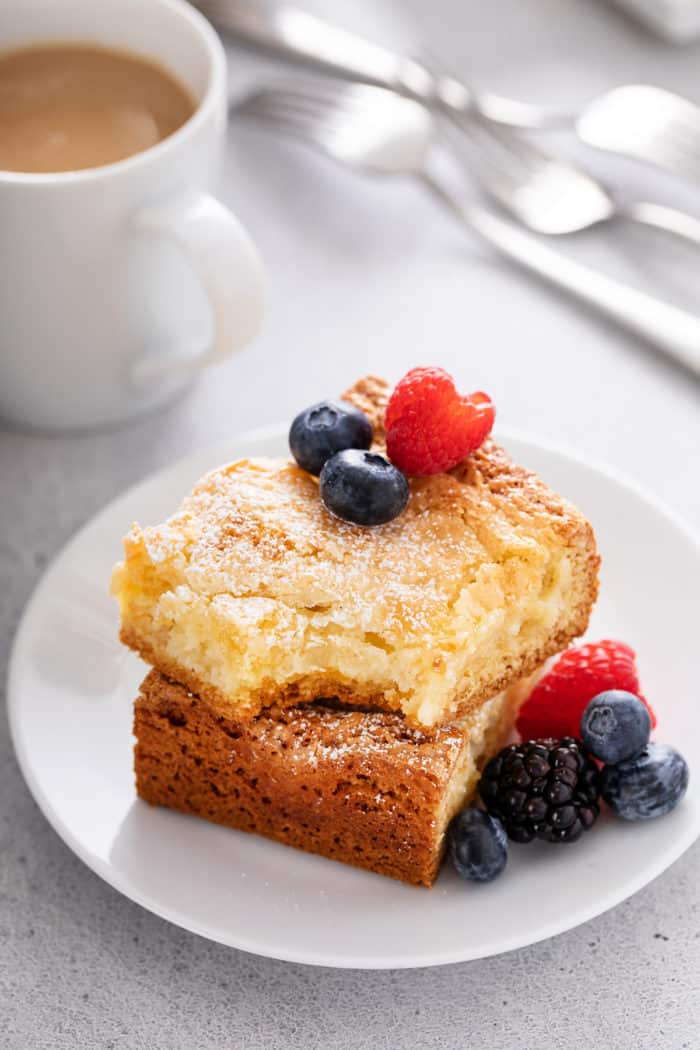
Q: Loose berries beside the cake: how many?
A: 5